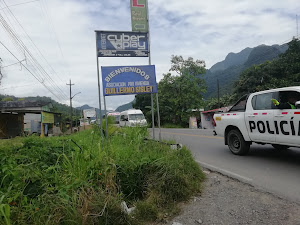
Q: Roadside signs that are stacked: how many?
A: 3